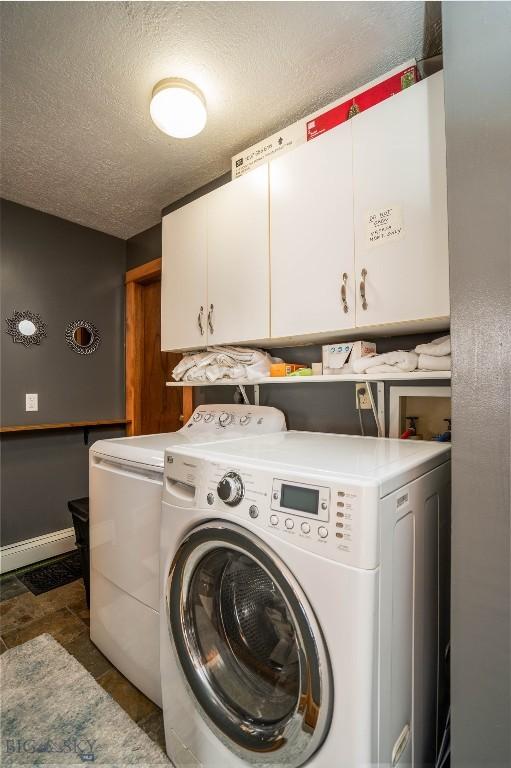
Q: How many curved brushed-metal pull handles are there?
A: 4